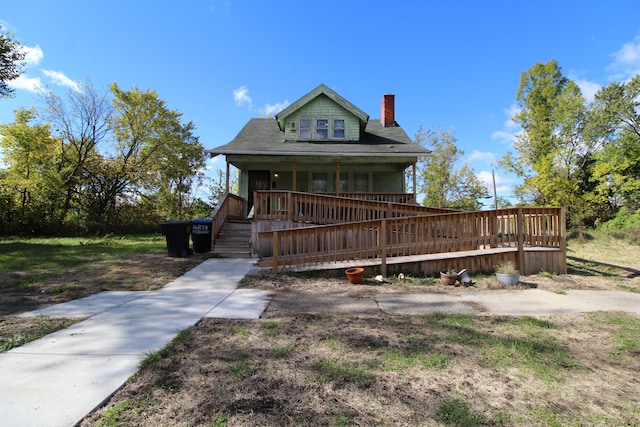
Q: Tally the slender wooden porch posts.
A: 4